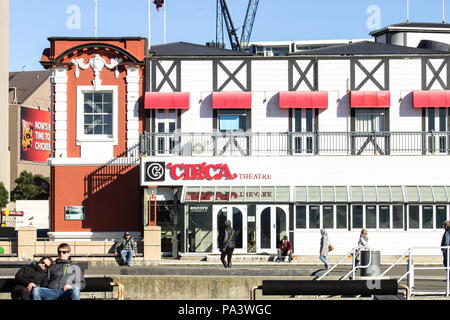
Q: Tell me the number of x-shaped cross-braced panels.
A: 5